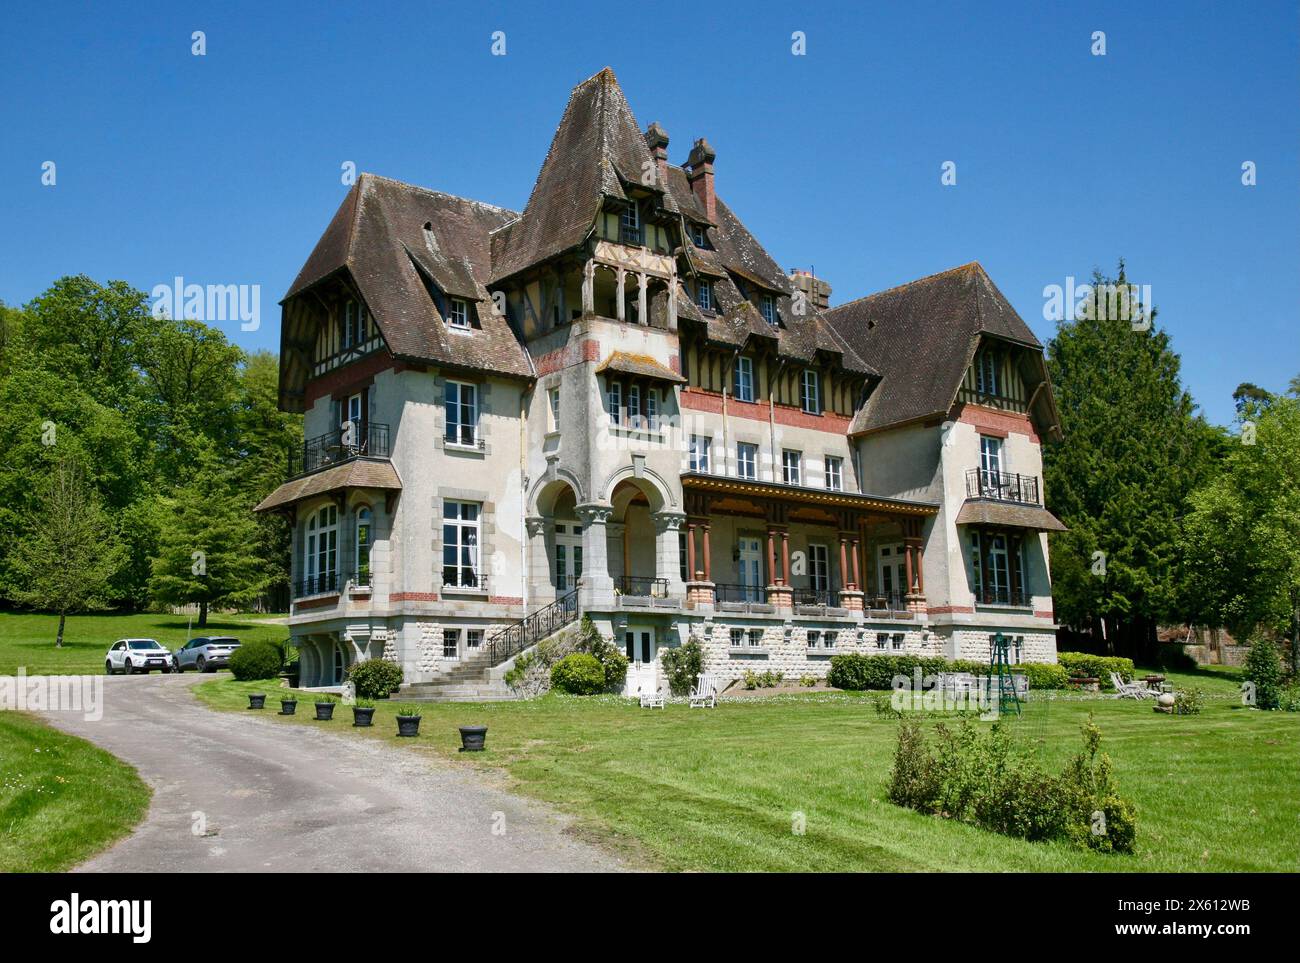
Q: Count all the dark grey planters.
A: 6